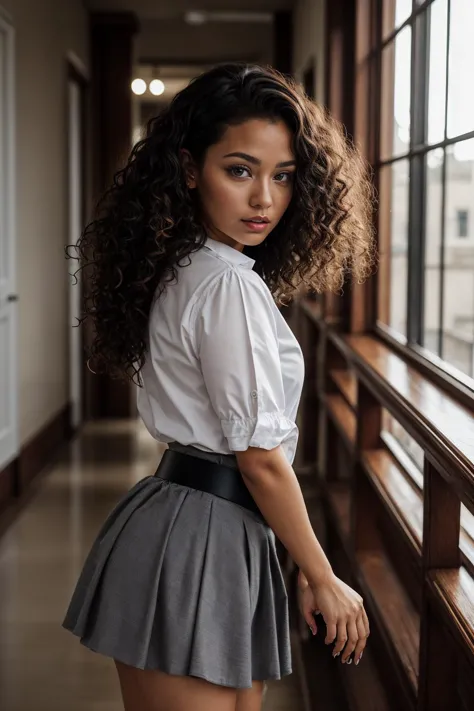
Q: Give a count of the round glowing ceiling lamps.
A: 2